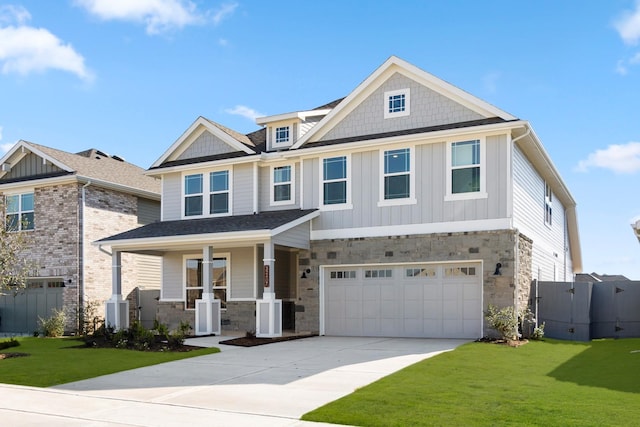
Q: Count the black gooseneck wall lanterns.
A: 2